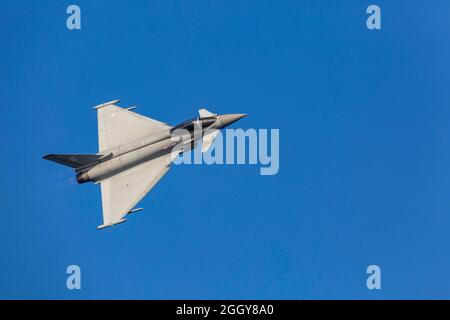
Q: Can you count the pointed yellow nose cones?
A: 0